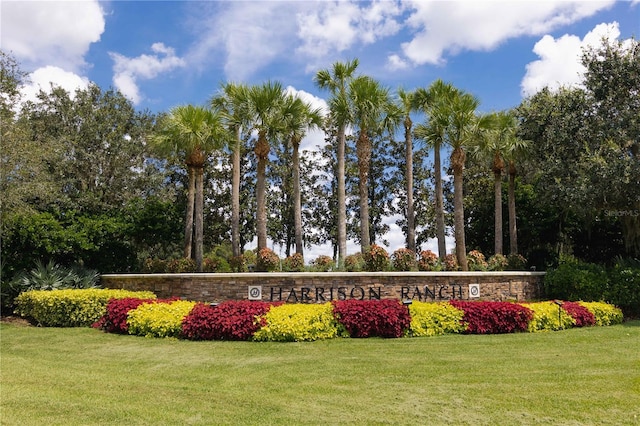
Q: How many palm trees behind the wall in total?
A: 12